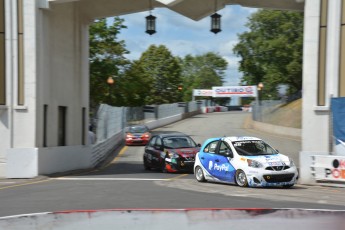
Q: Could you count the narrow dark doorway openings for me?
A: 3